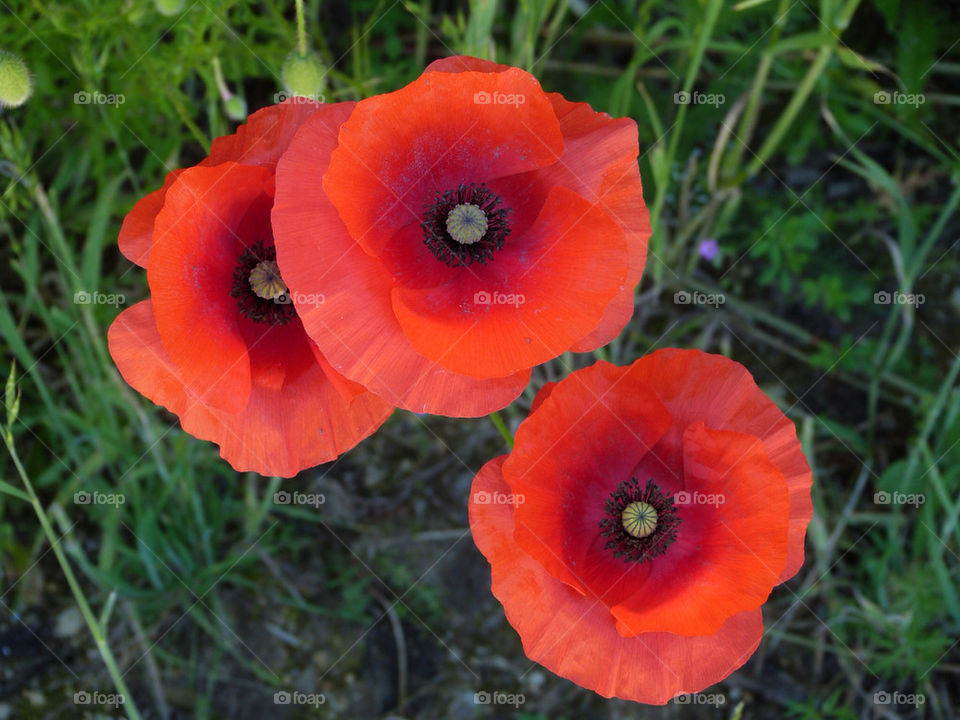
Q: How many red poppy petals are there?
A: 12